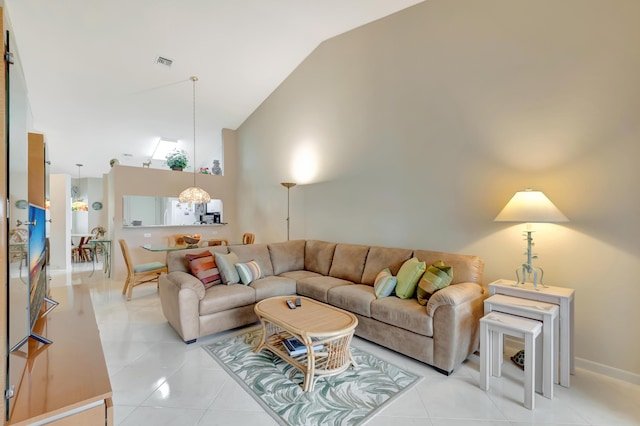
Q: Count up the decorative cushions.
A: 6